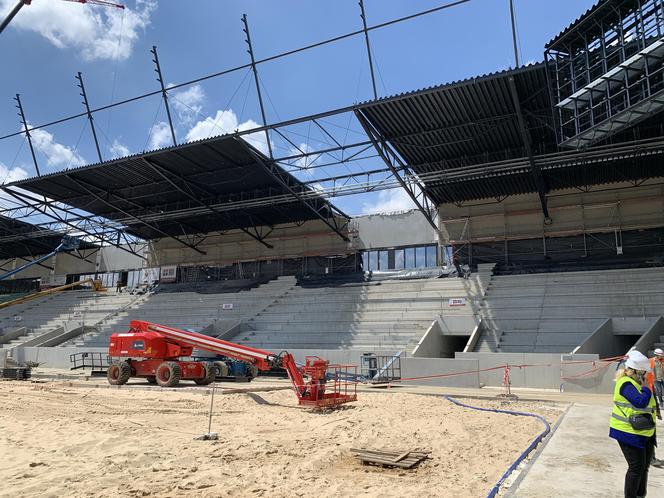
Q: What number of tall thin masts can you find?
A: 6